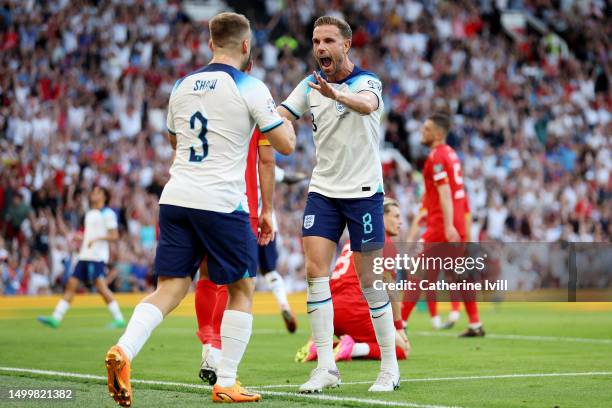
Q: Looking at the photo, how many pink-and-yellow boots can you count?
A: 2